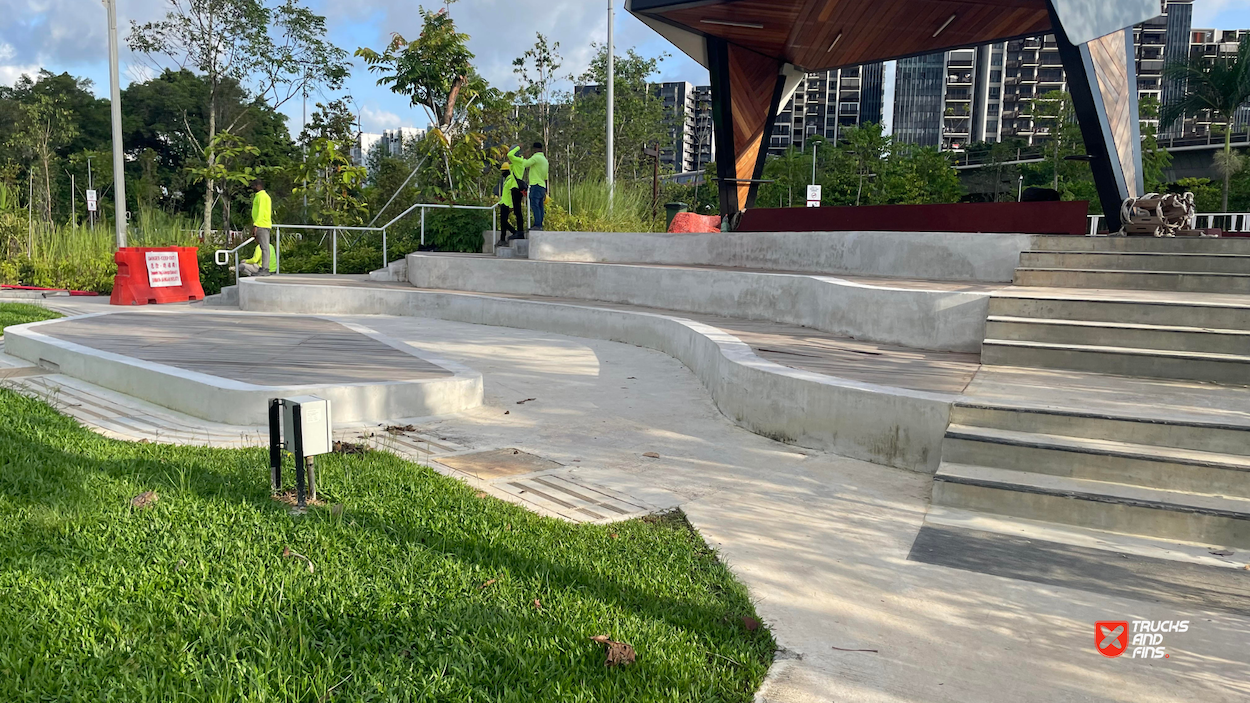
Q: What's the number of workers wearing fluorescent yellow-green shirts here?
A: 5